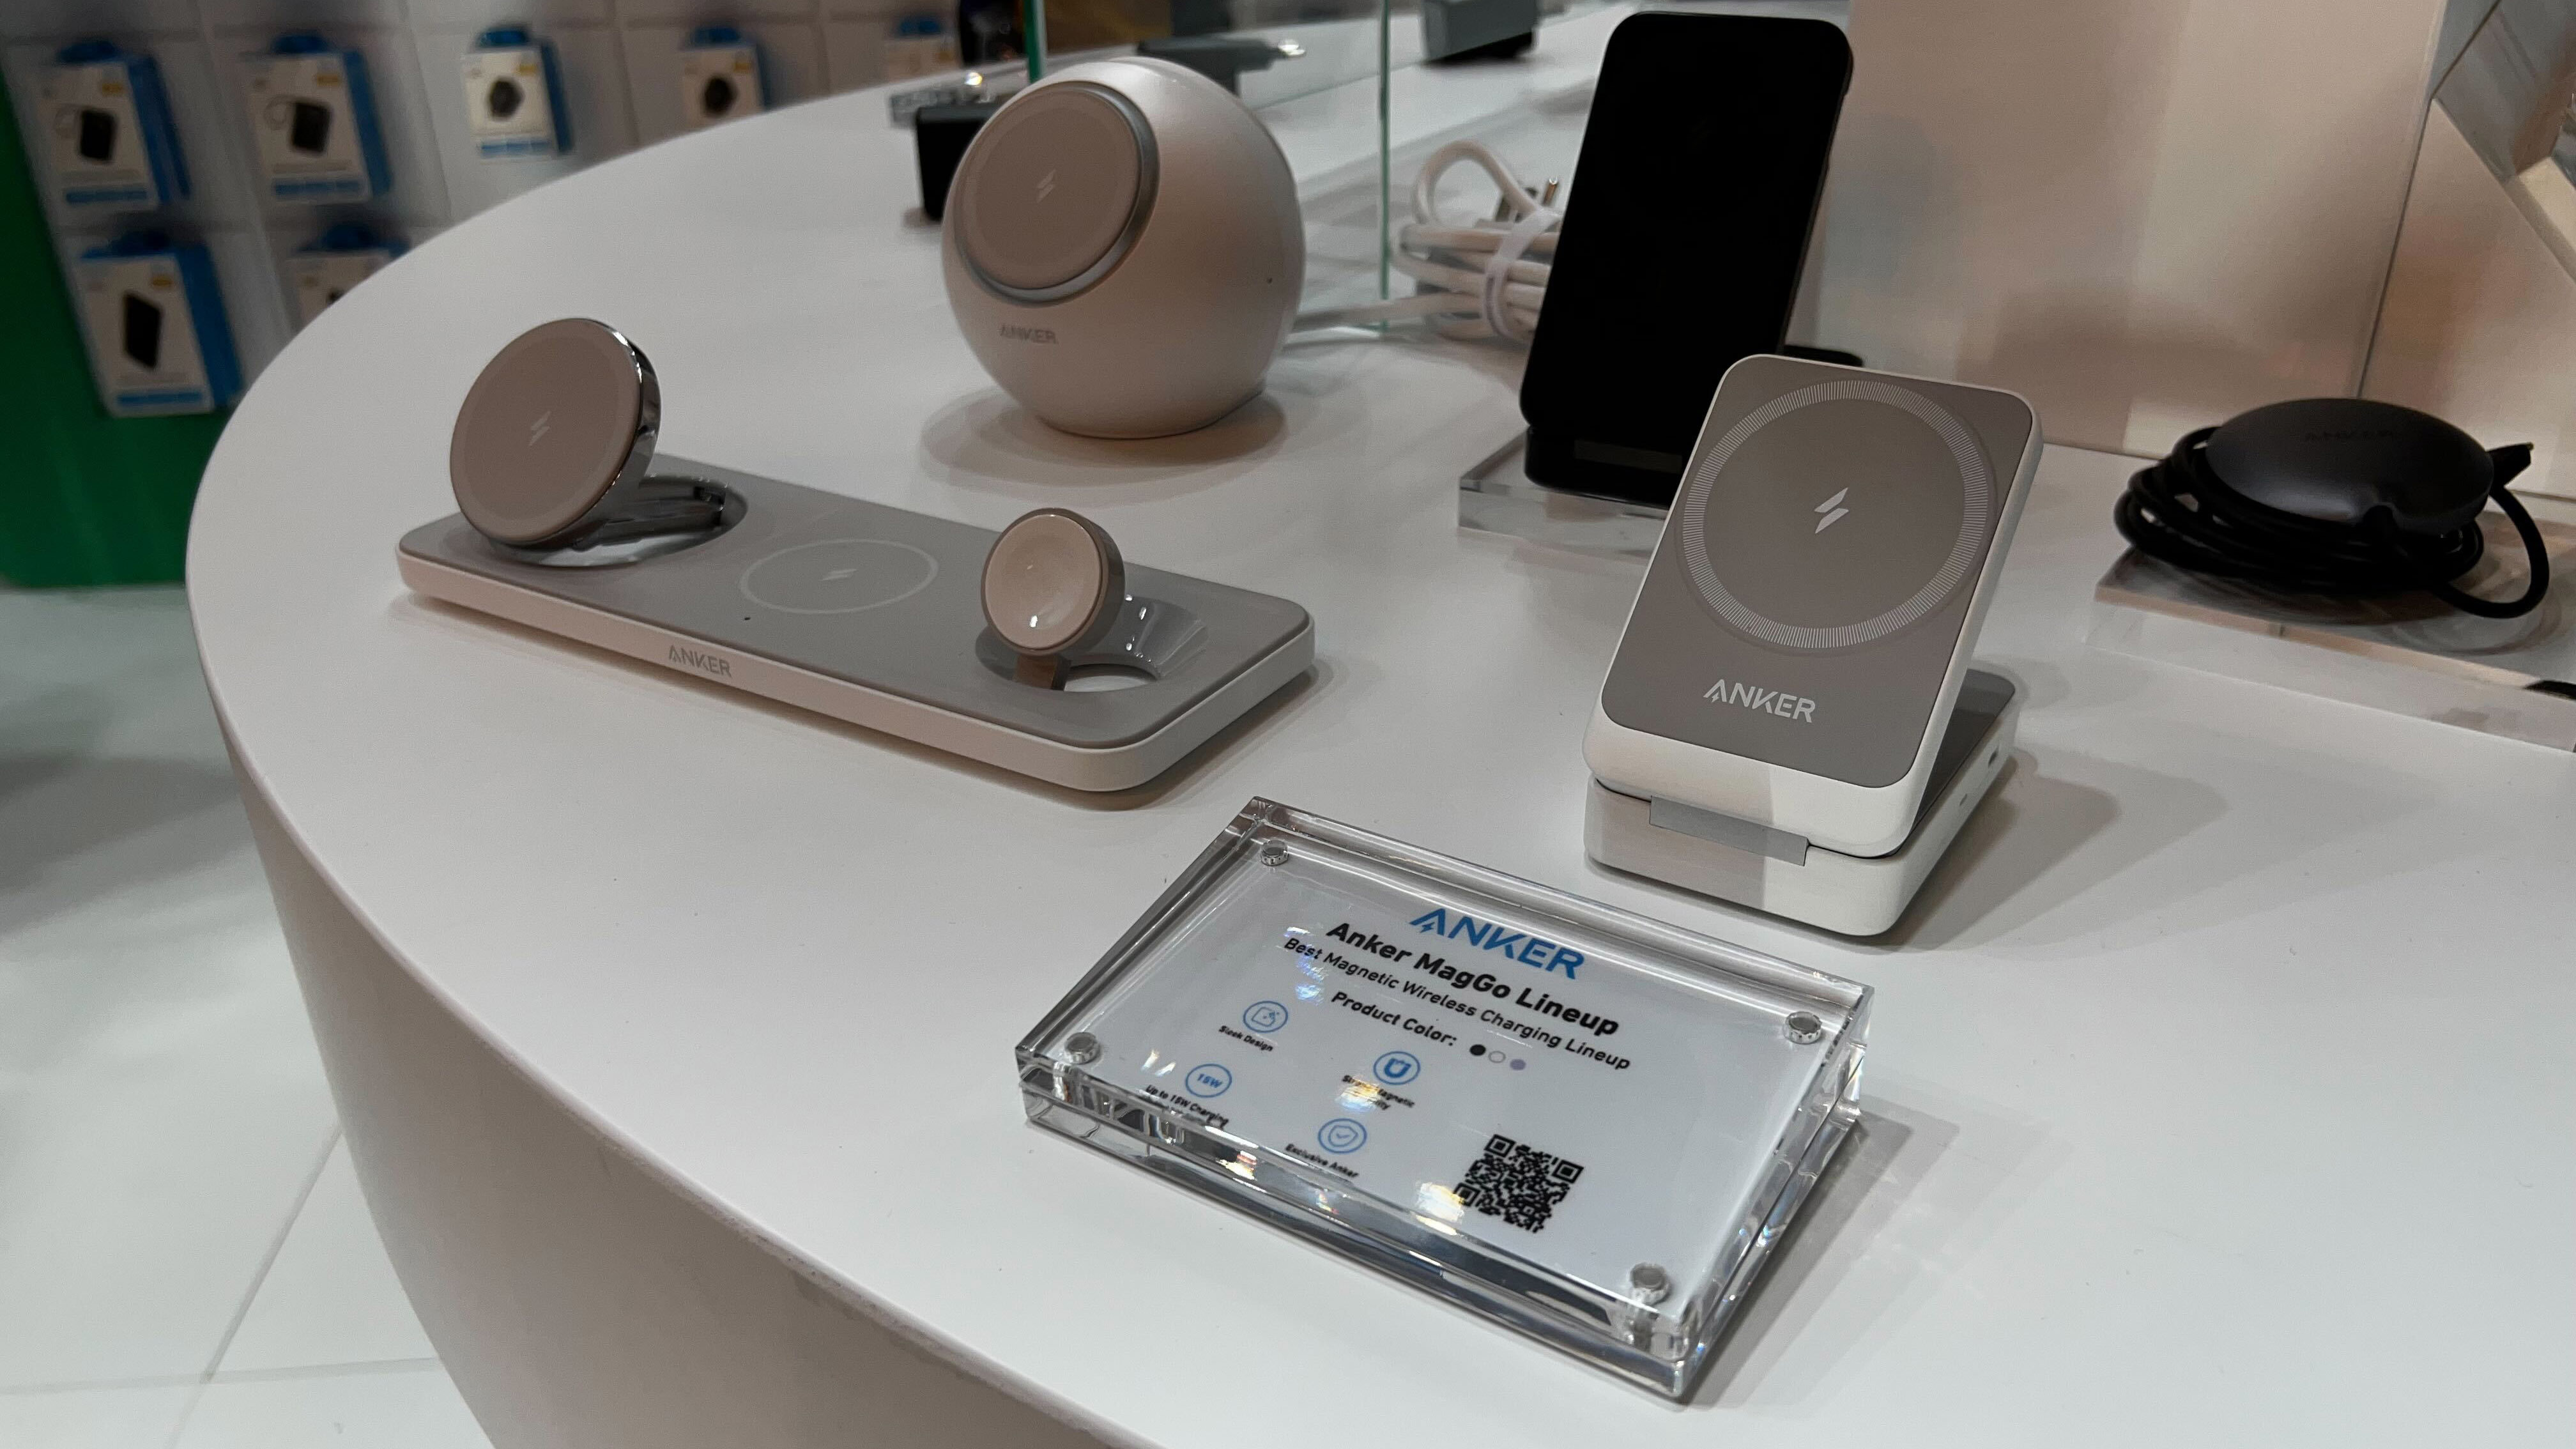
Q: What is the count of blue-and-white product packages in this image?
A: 7